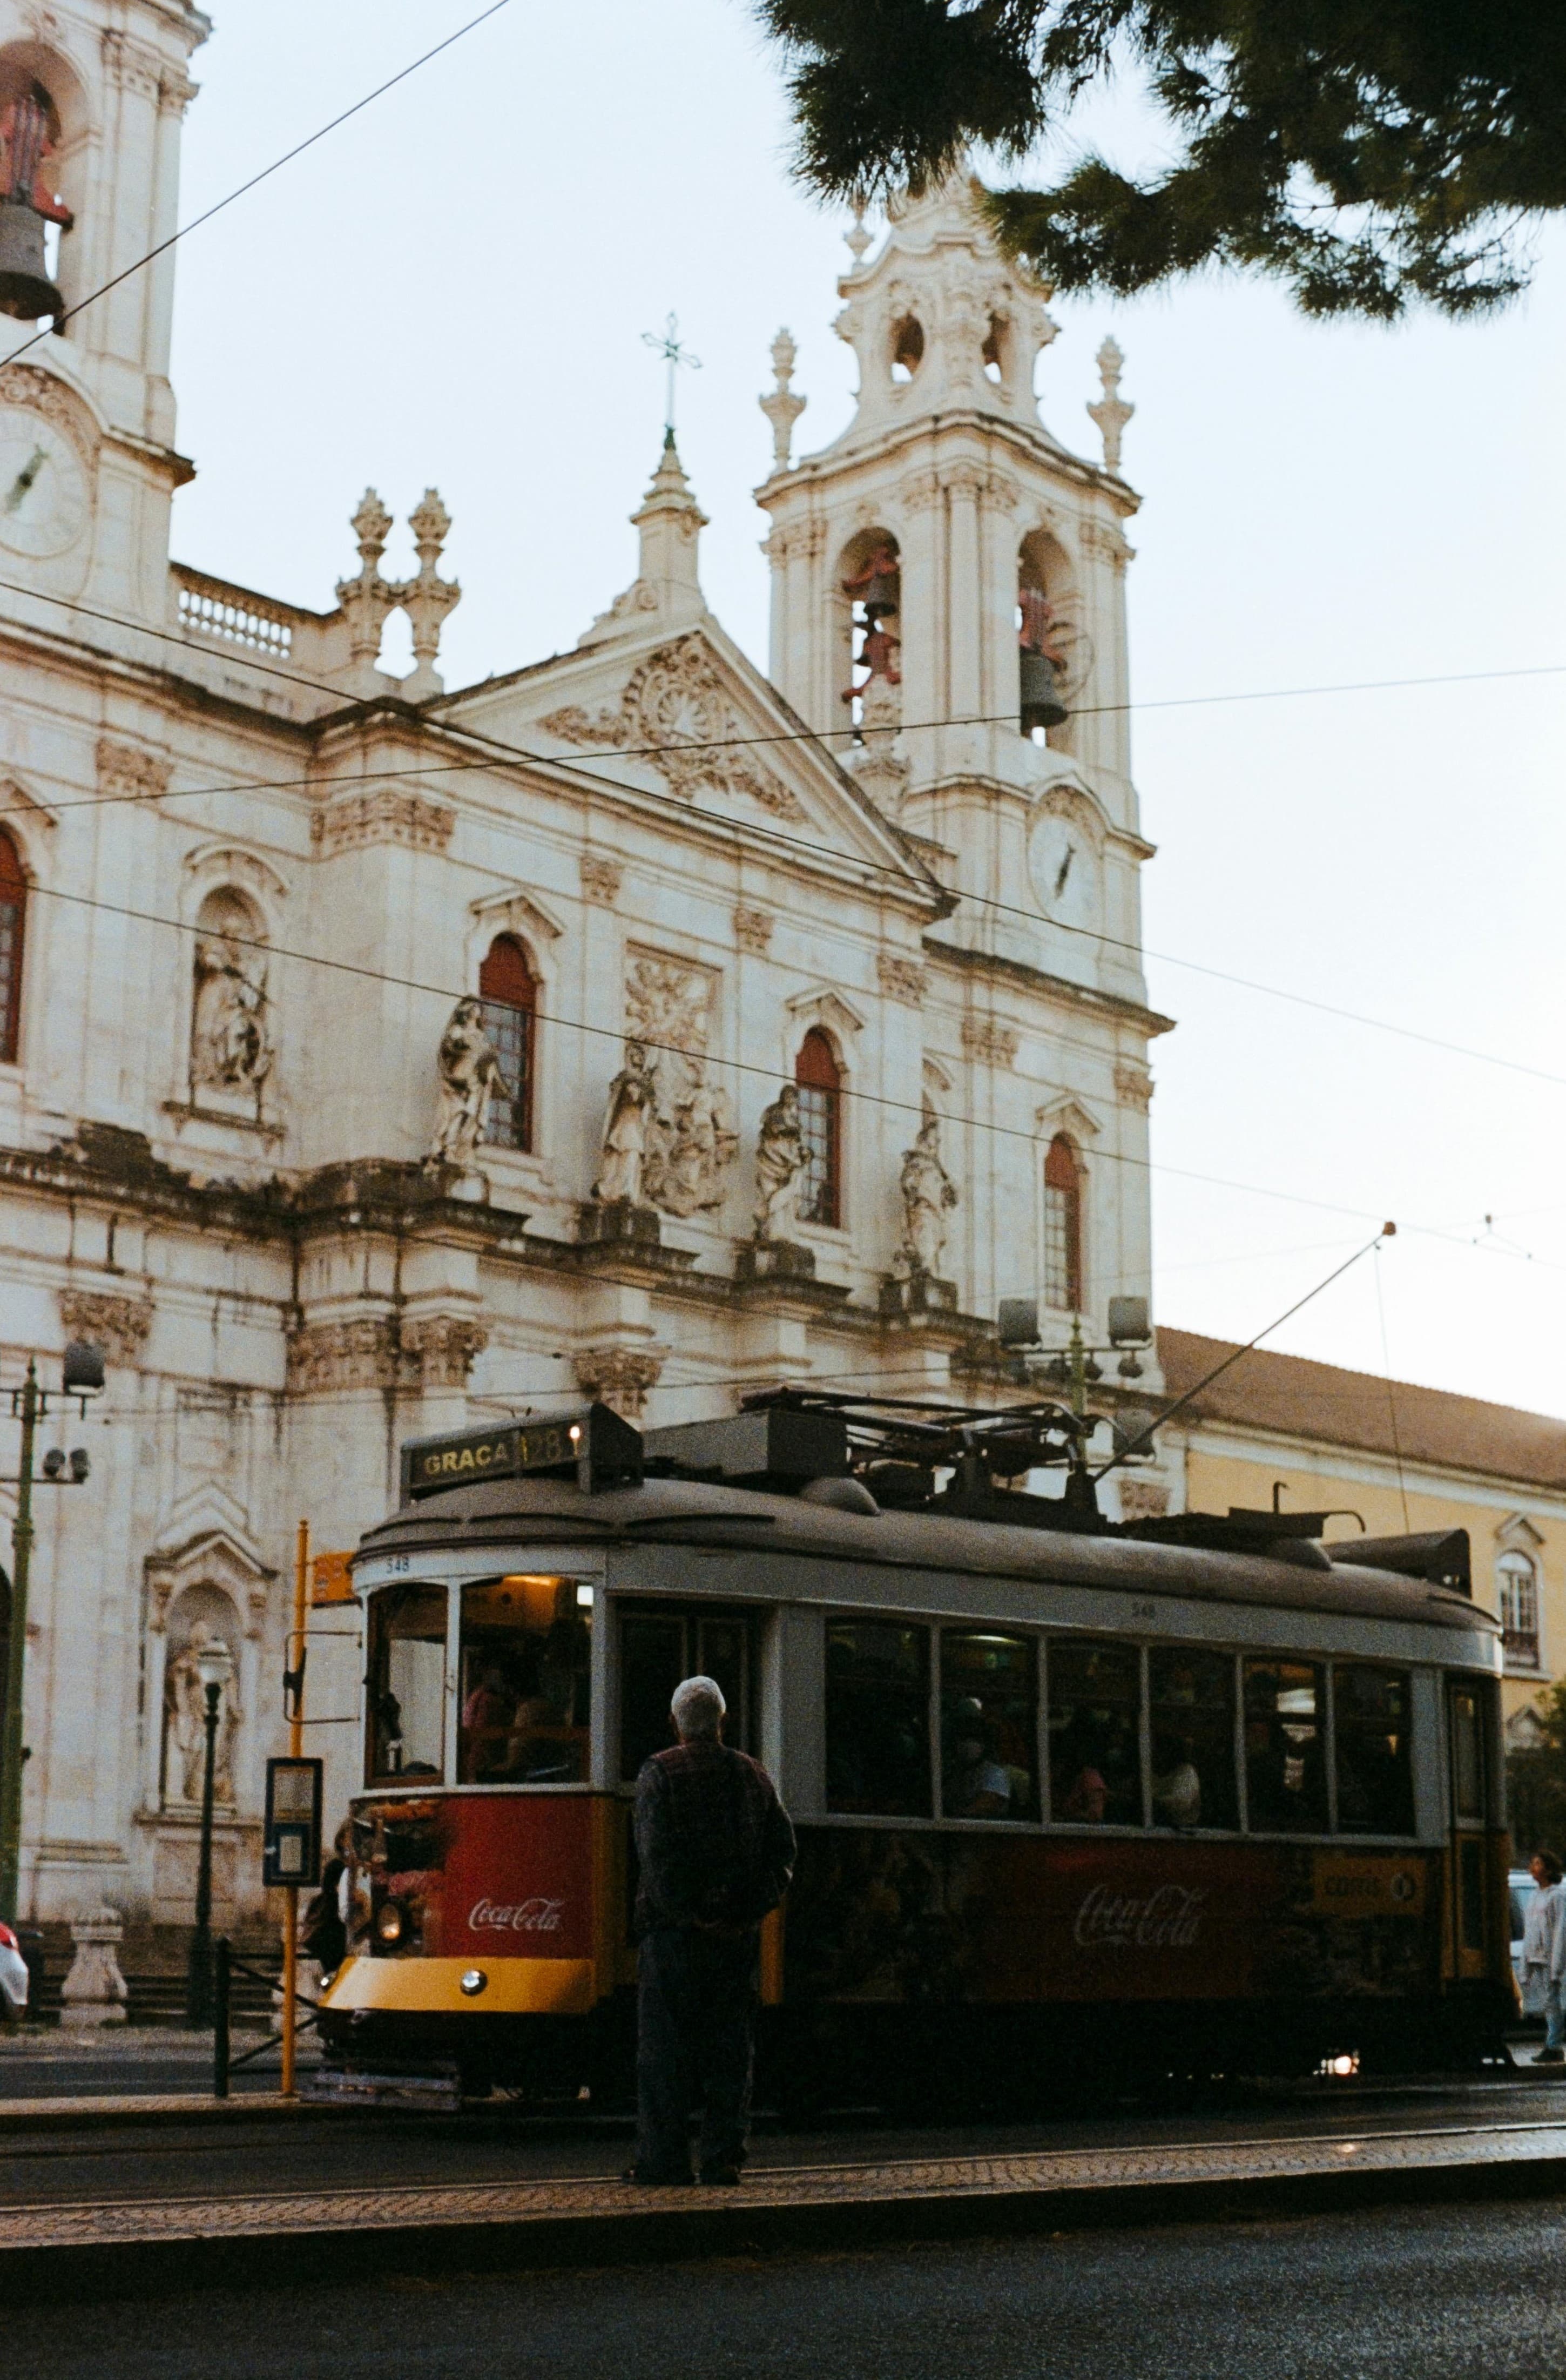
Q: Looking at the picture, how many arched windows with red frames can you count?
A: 4